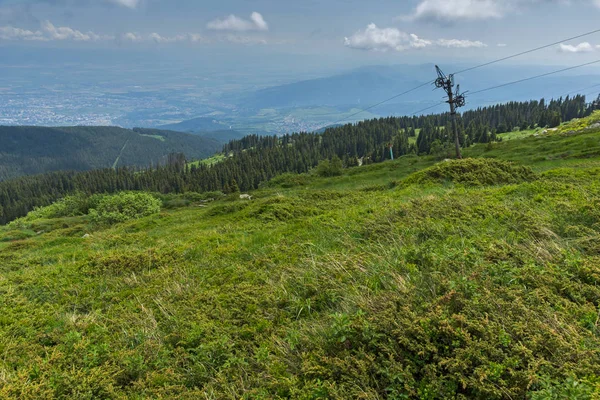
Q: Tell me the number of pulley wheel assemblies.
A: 2